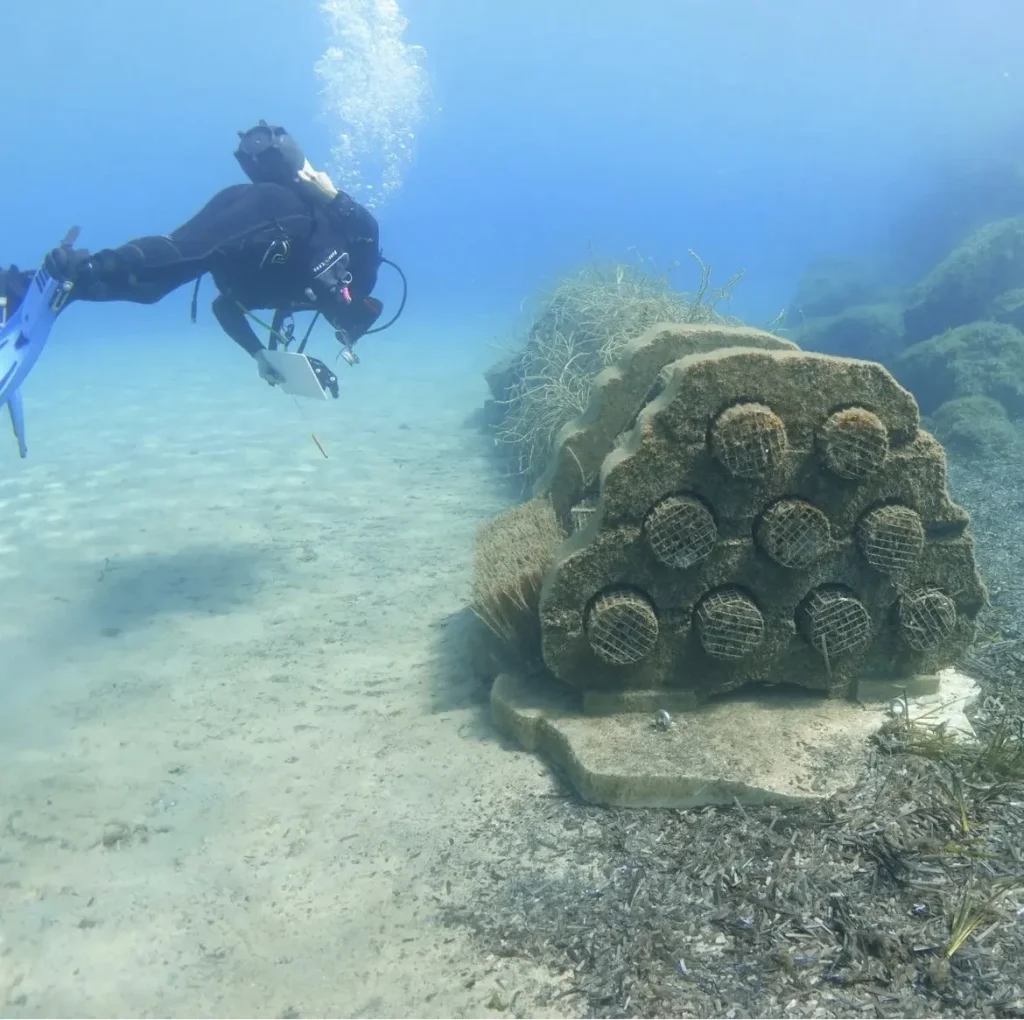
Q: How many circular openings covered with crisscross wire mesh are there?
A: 9